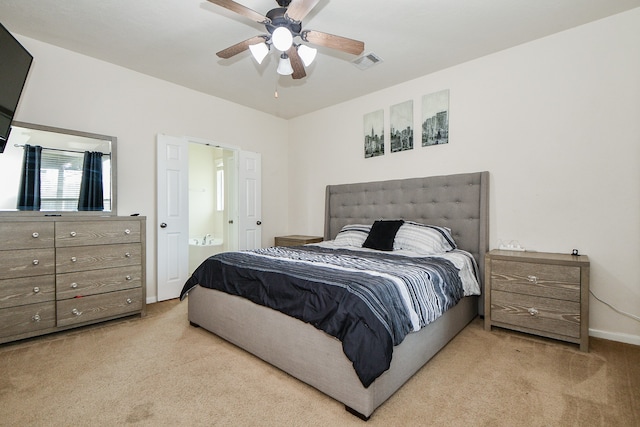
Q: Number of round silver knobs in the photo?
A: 14